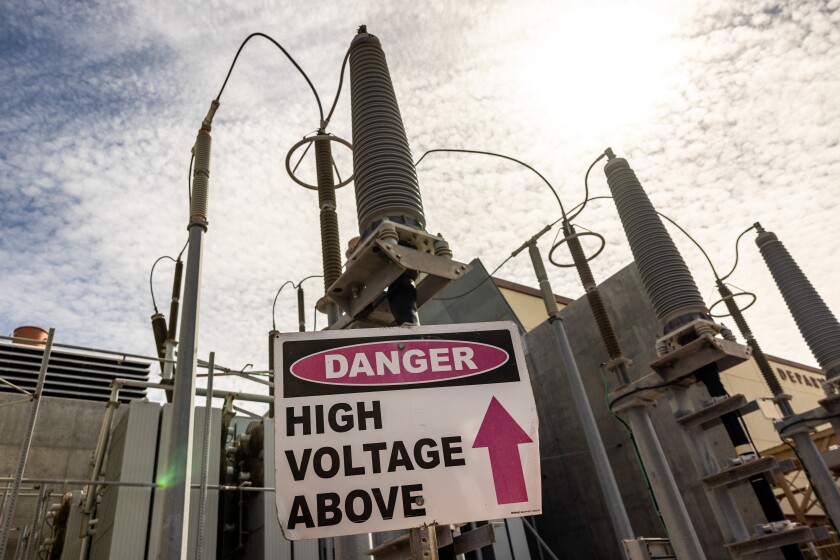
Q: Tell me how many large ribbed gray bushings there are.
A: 3